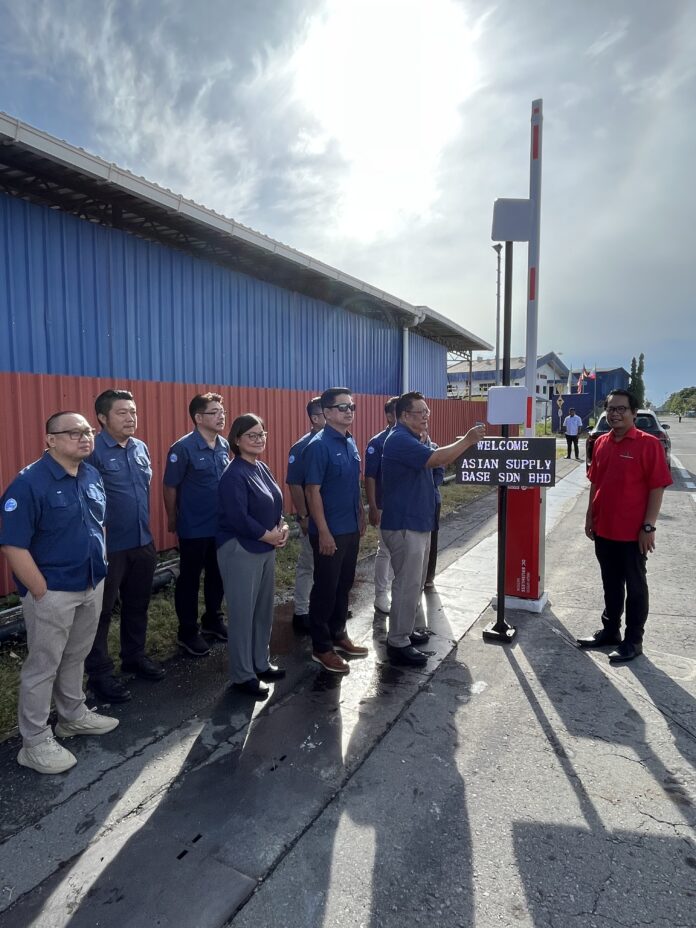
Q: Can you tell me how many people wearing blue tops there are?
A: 9